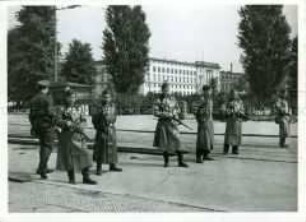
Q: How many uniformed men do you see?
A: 7